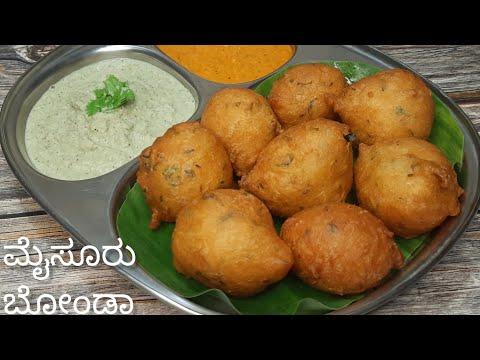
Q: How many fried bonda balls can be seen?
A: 8